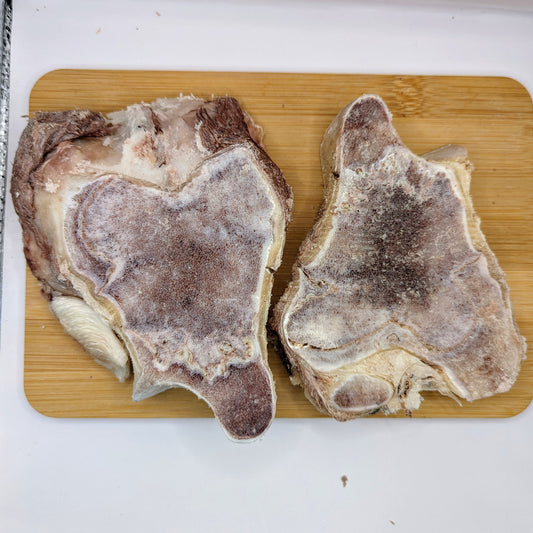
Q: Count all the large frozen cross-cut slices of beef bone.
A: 2